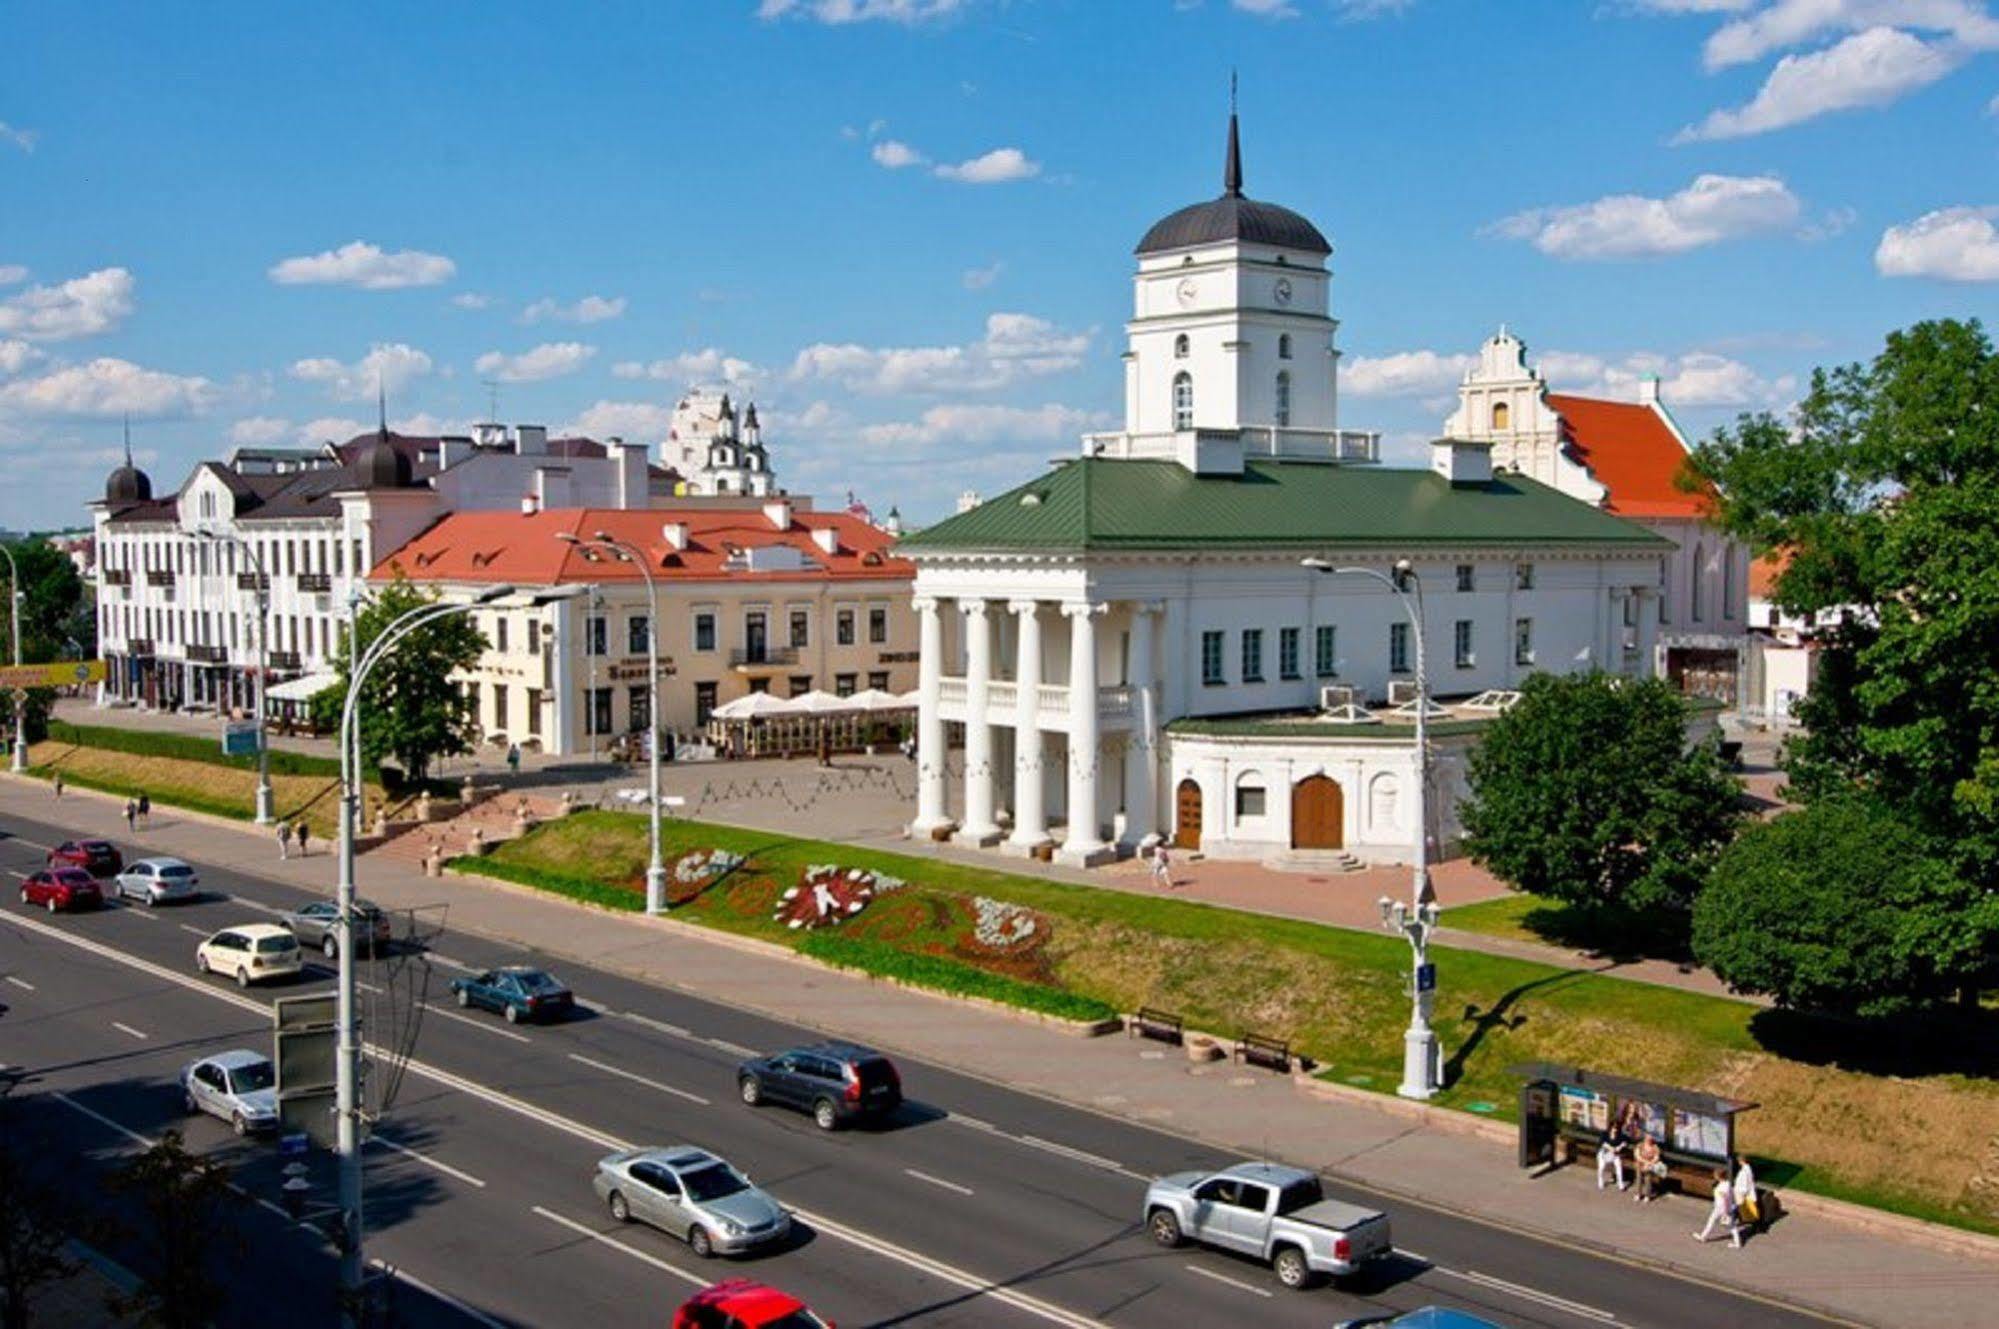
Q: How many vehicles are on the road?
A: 12